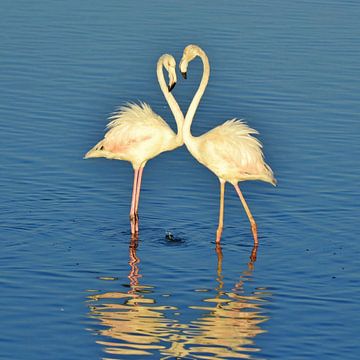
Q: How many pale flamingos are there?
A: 2